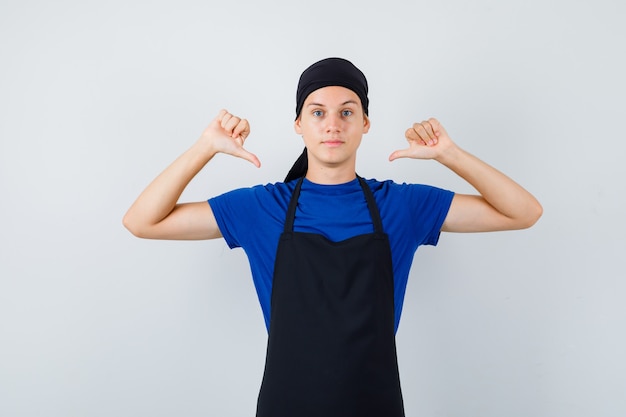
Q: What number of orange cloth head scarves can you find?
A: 0